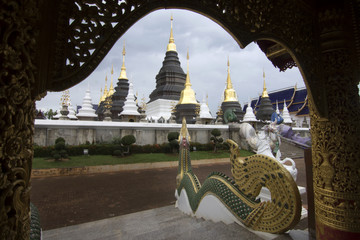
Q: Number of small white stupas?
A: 7